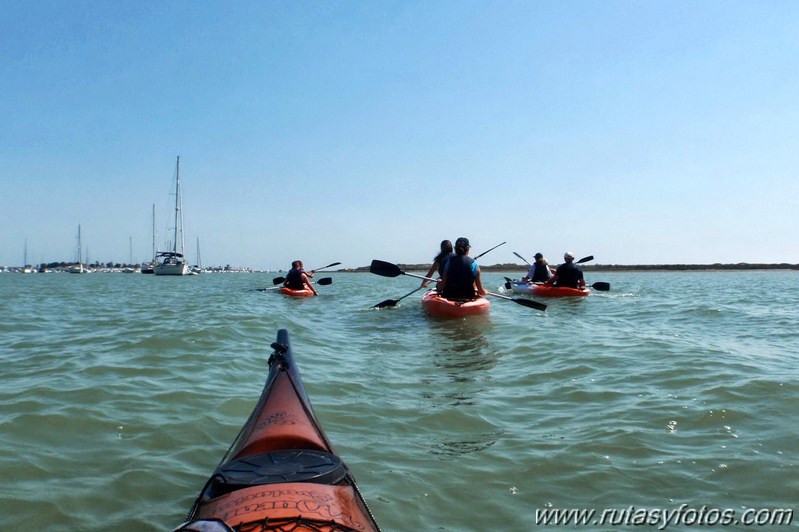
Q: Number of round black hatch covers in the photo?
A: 1